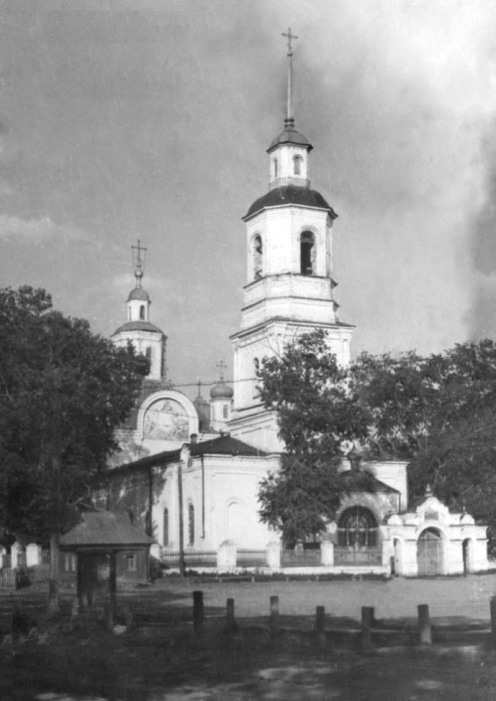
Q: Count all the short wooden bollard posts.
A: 7